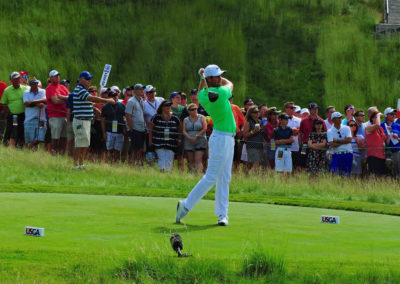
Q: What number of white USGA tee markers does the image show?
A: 2